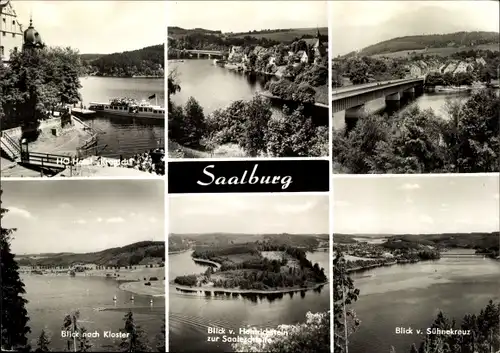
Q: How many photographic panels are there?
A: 6